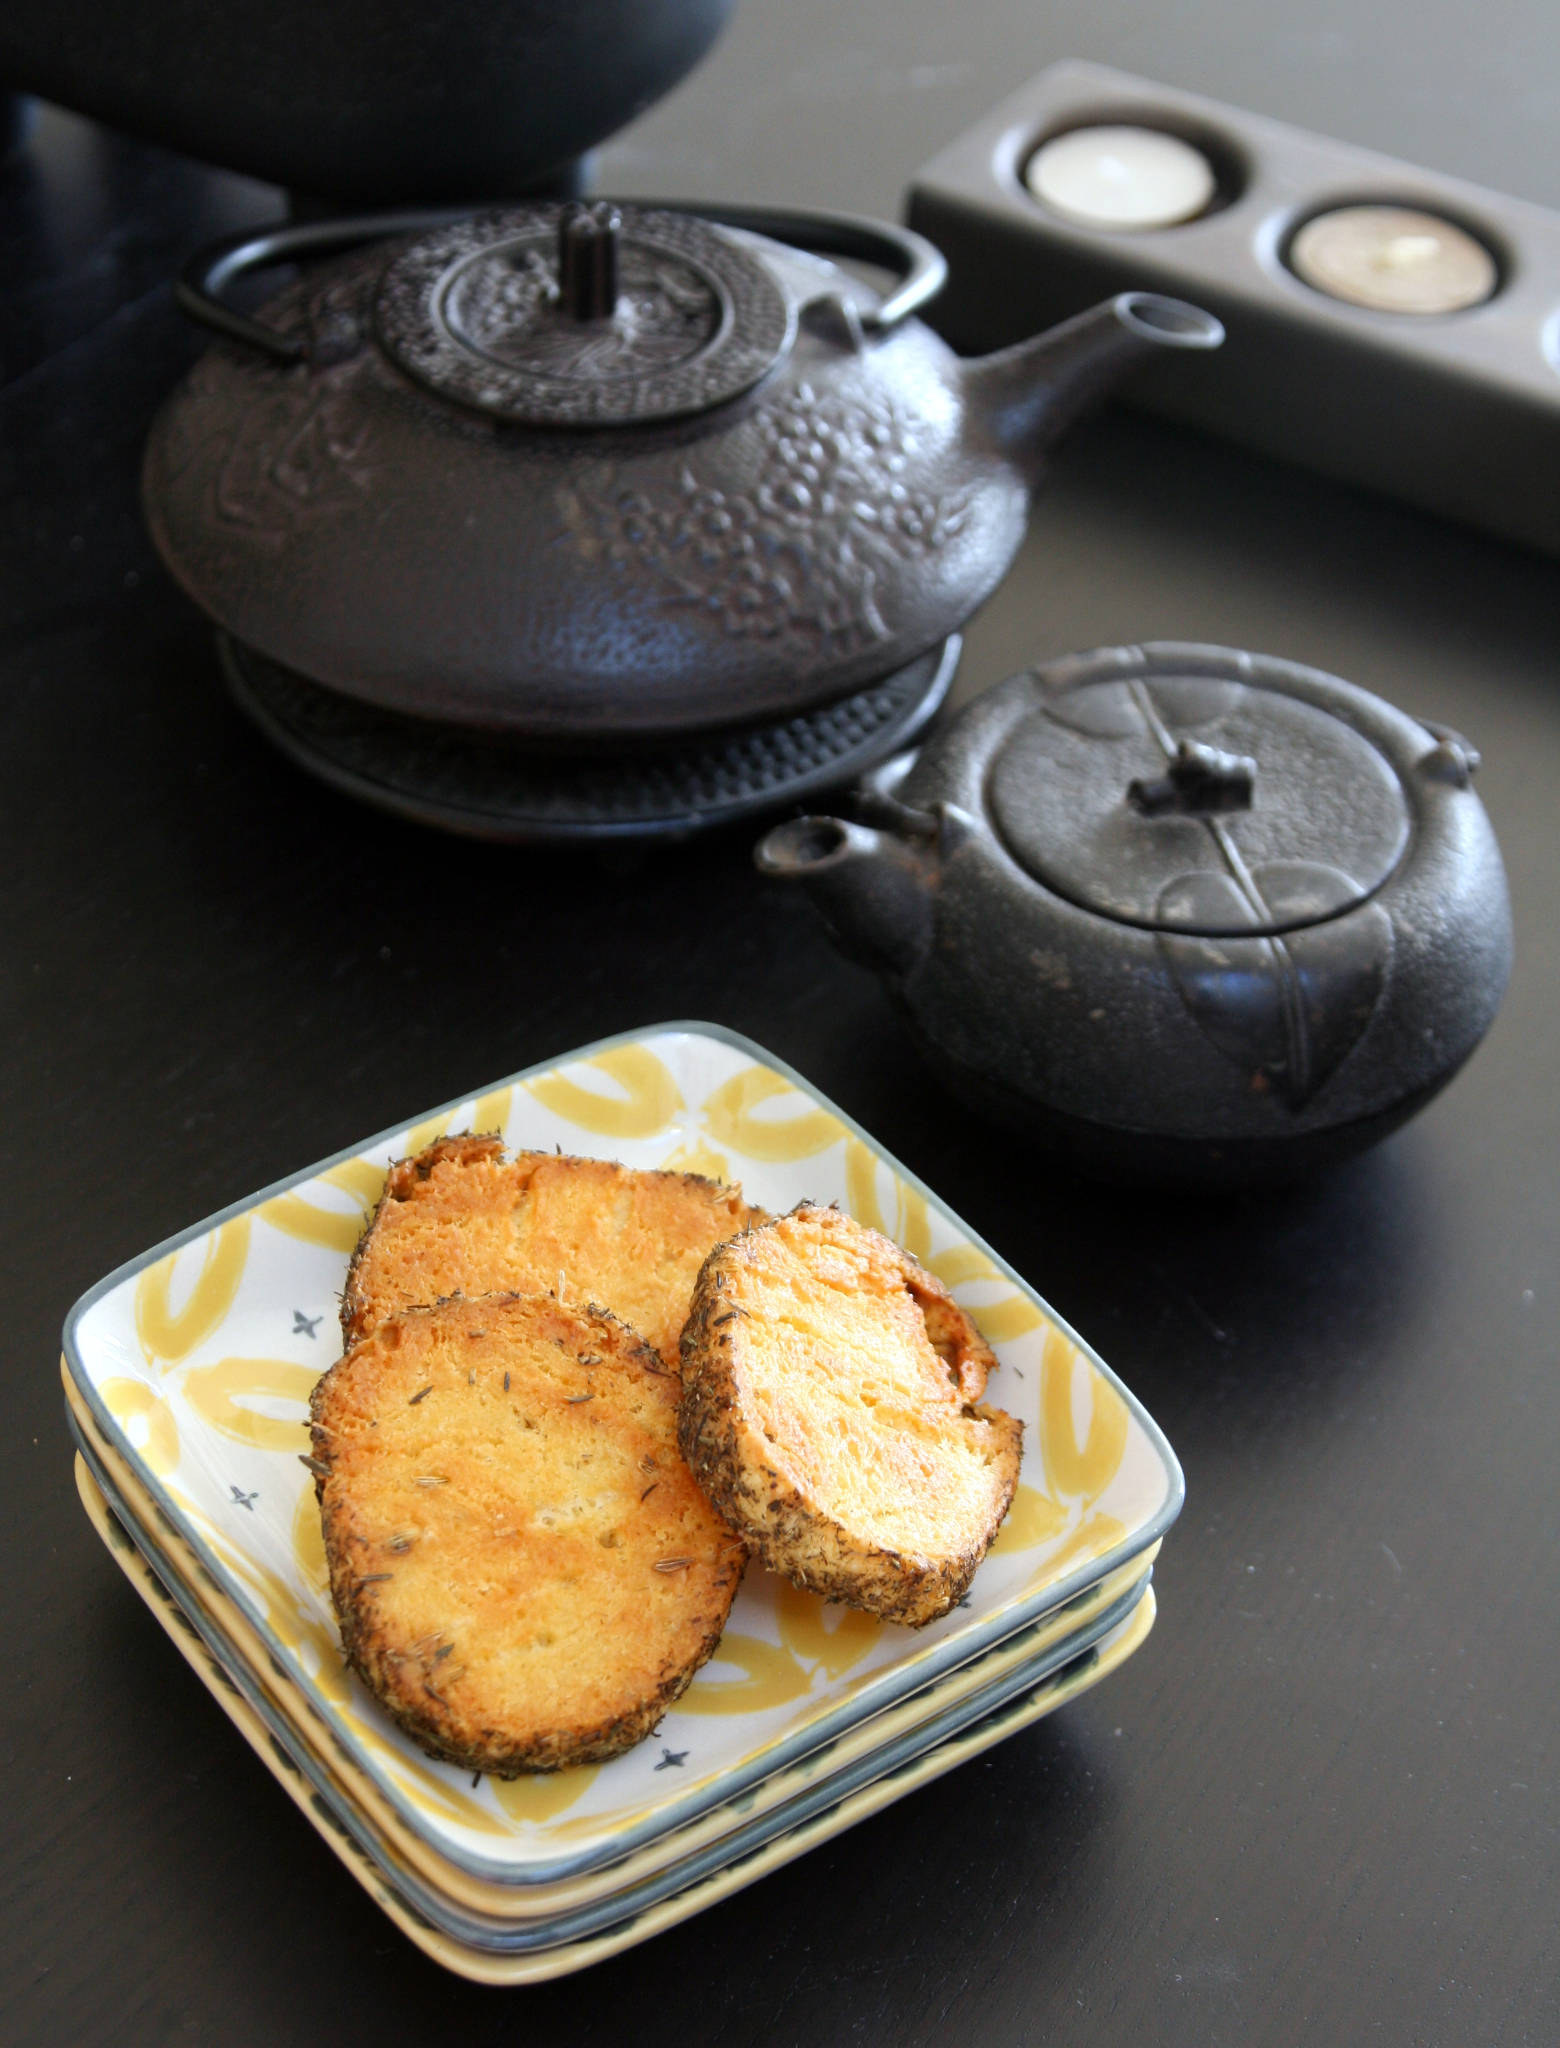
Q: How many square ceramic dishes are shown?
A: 4